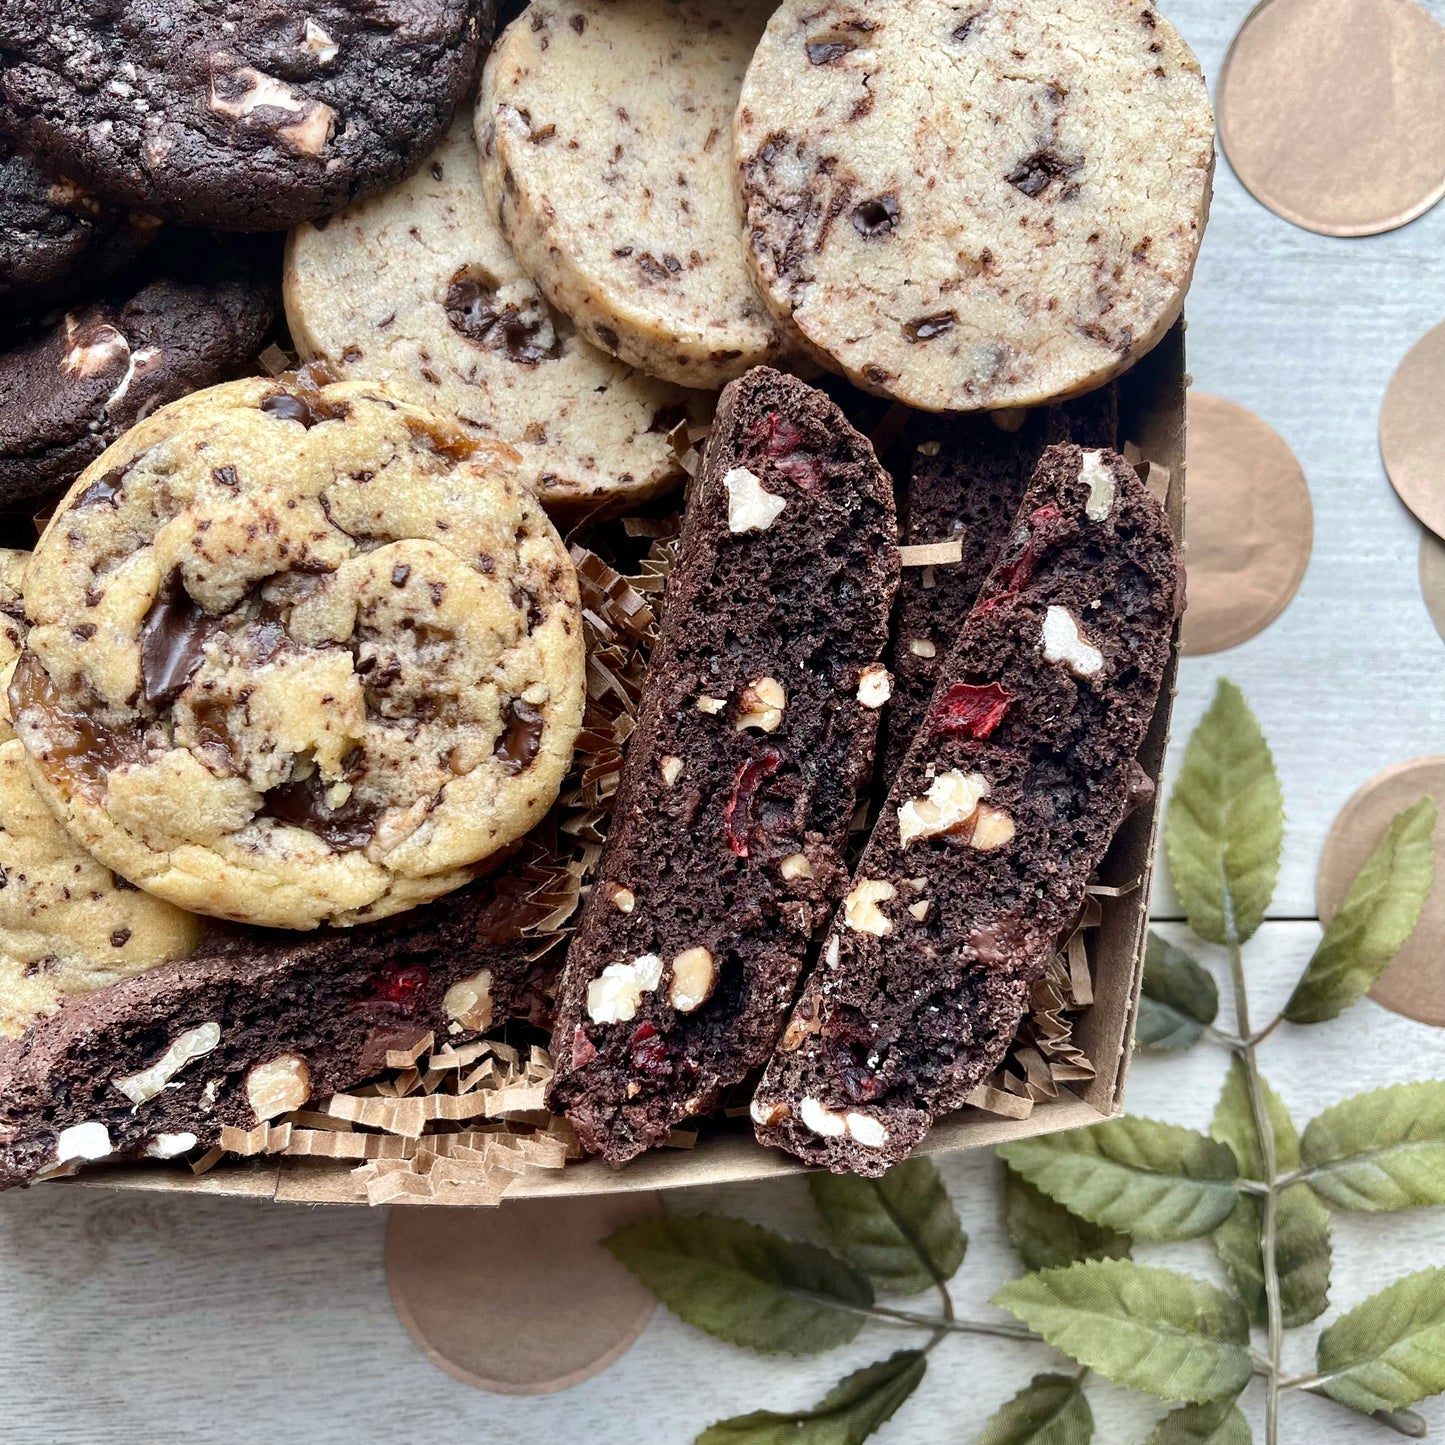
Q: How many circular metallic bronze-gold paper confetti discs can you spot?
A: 6